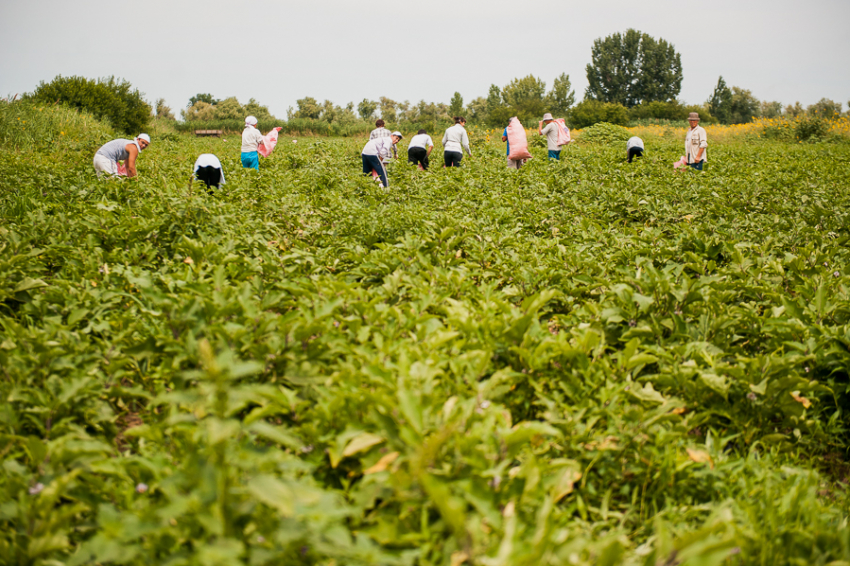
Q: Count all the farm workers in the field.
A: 11